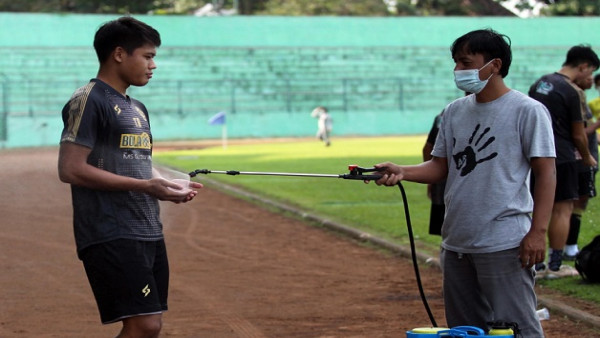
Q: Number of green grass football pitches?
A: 1